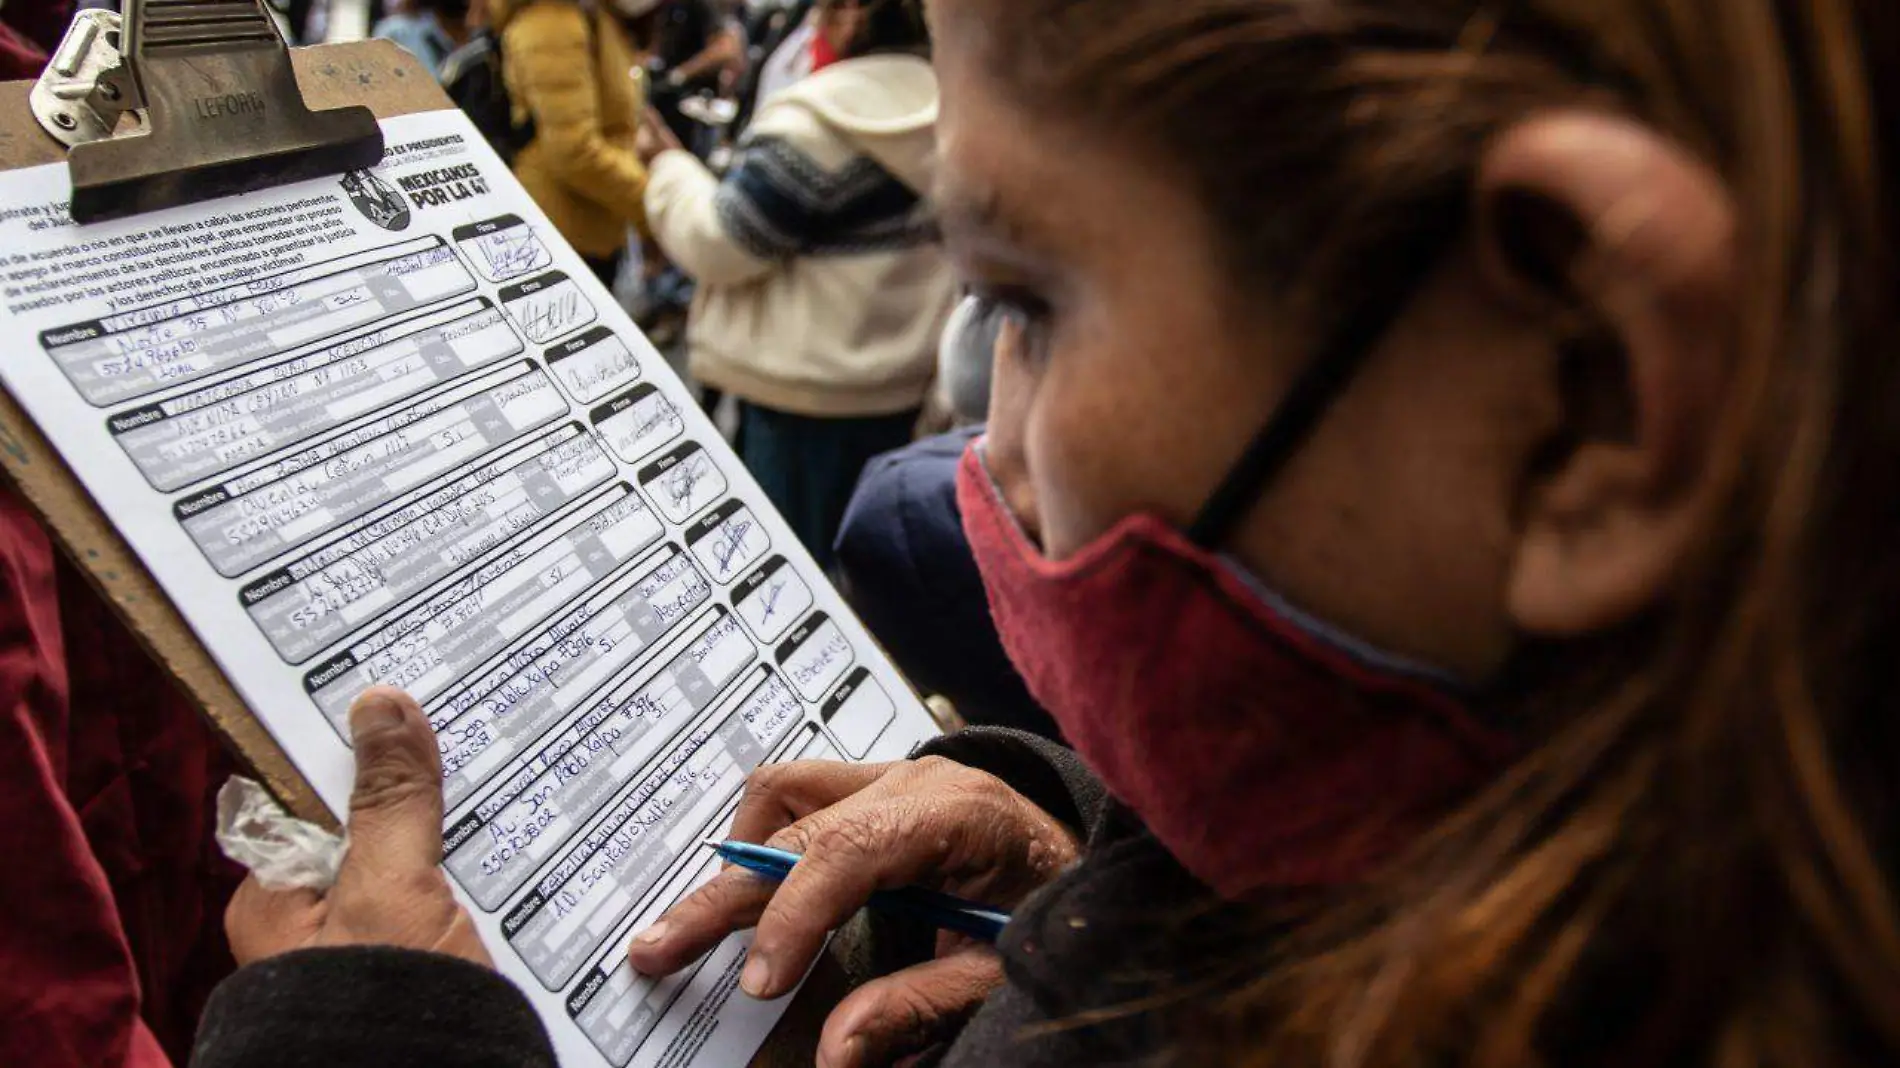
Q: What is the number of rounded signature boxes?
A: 9